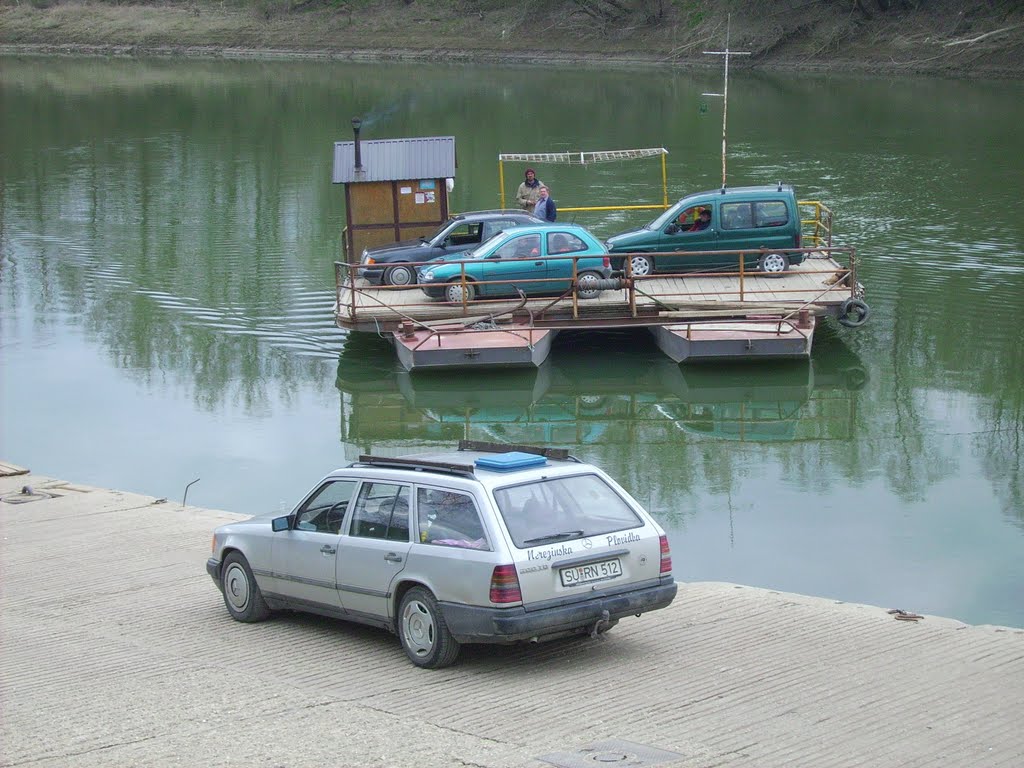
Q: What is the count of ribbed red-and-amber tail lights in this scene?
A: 2